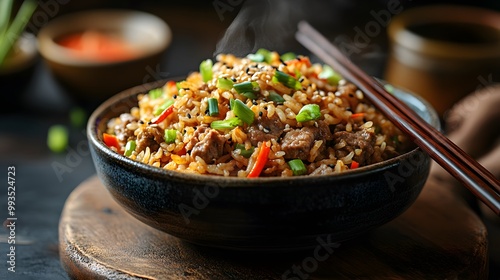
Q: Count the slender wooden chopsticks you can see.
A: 2